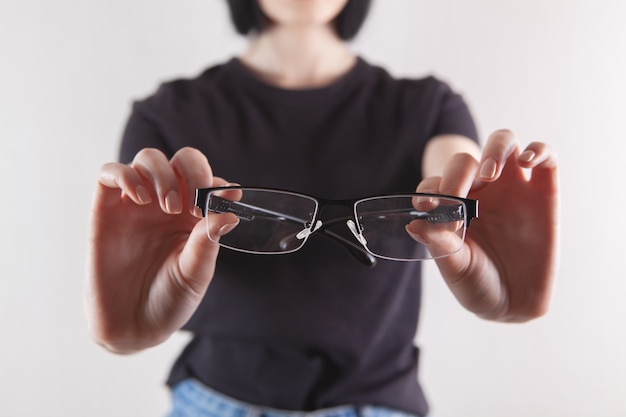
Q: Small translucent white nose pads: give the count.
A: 2